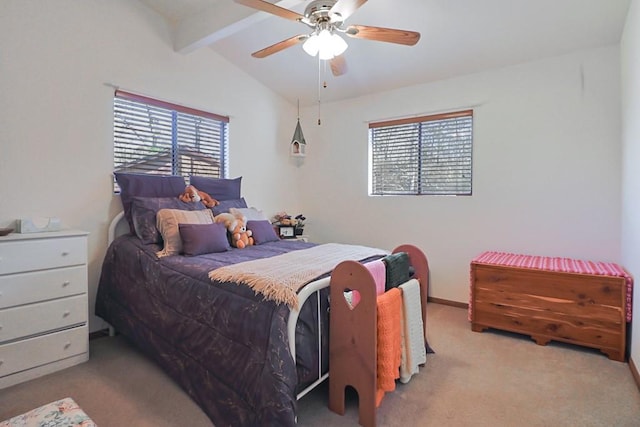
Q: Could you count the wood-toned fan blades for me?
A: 5